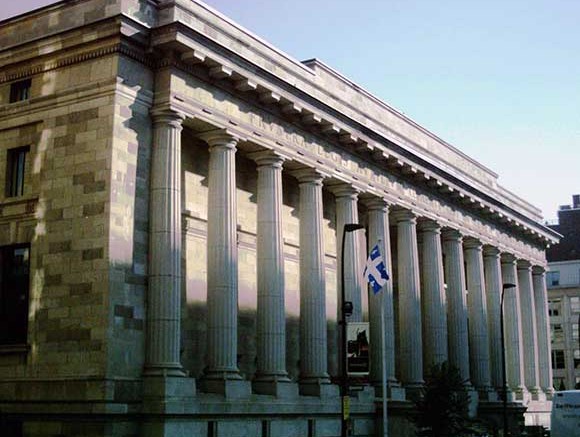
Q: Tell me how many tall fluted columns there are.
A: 14